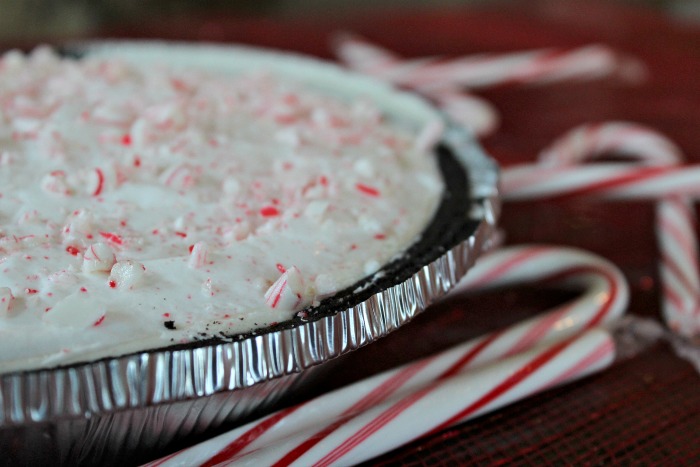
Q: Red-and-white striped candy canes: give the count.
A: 6